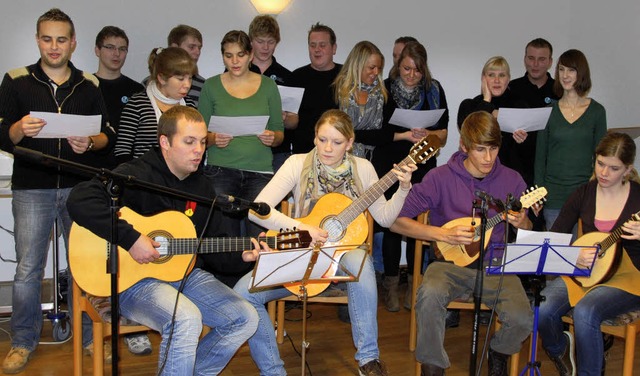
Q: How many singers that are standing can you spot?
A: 13